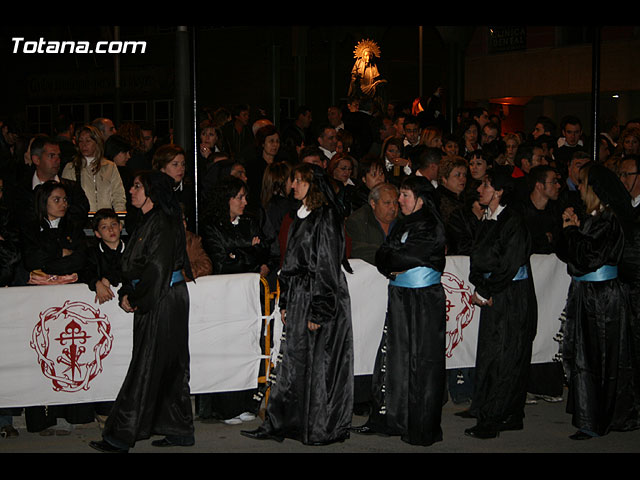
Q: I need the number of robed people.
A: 5